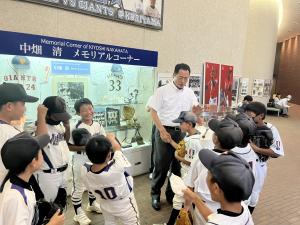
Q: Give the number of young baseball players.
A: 10